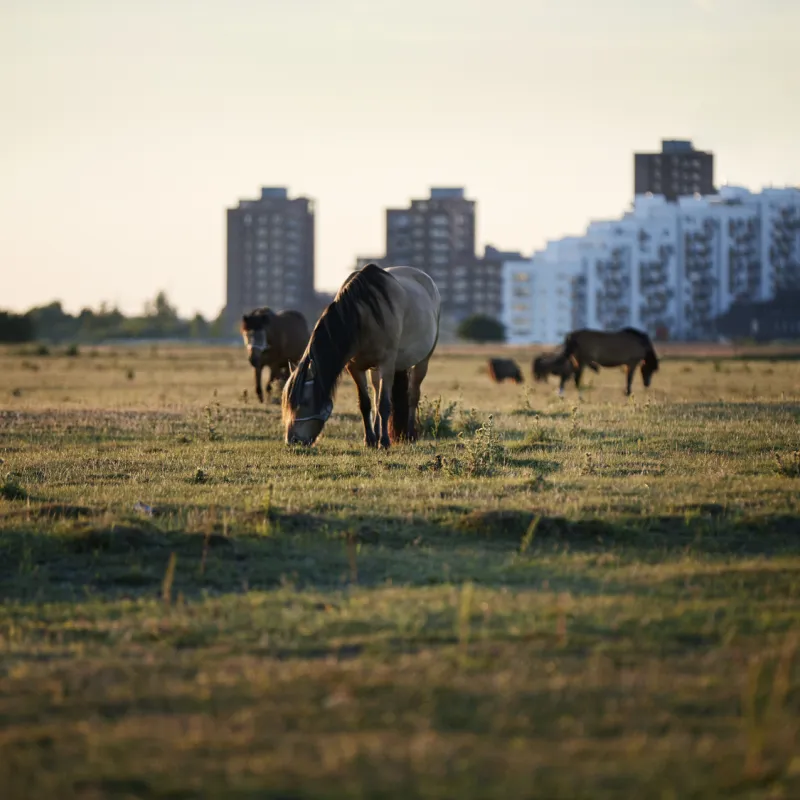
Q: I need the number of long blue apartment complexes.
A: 1